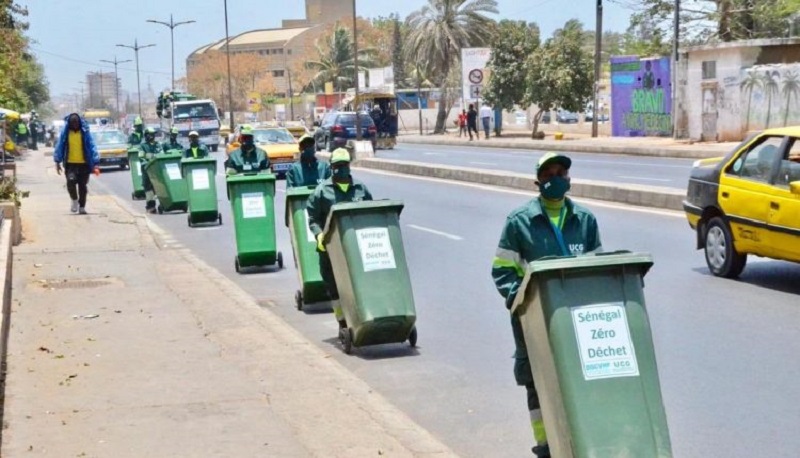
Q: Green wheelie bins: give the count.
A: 7